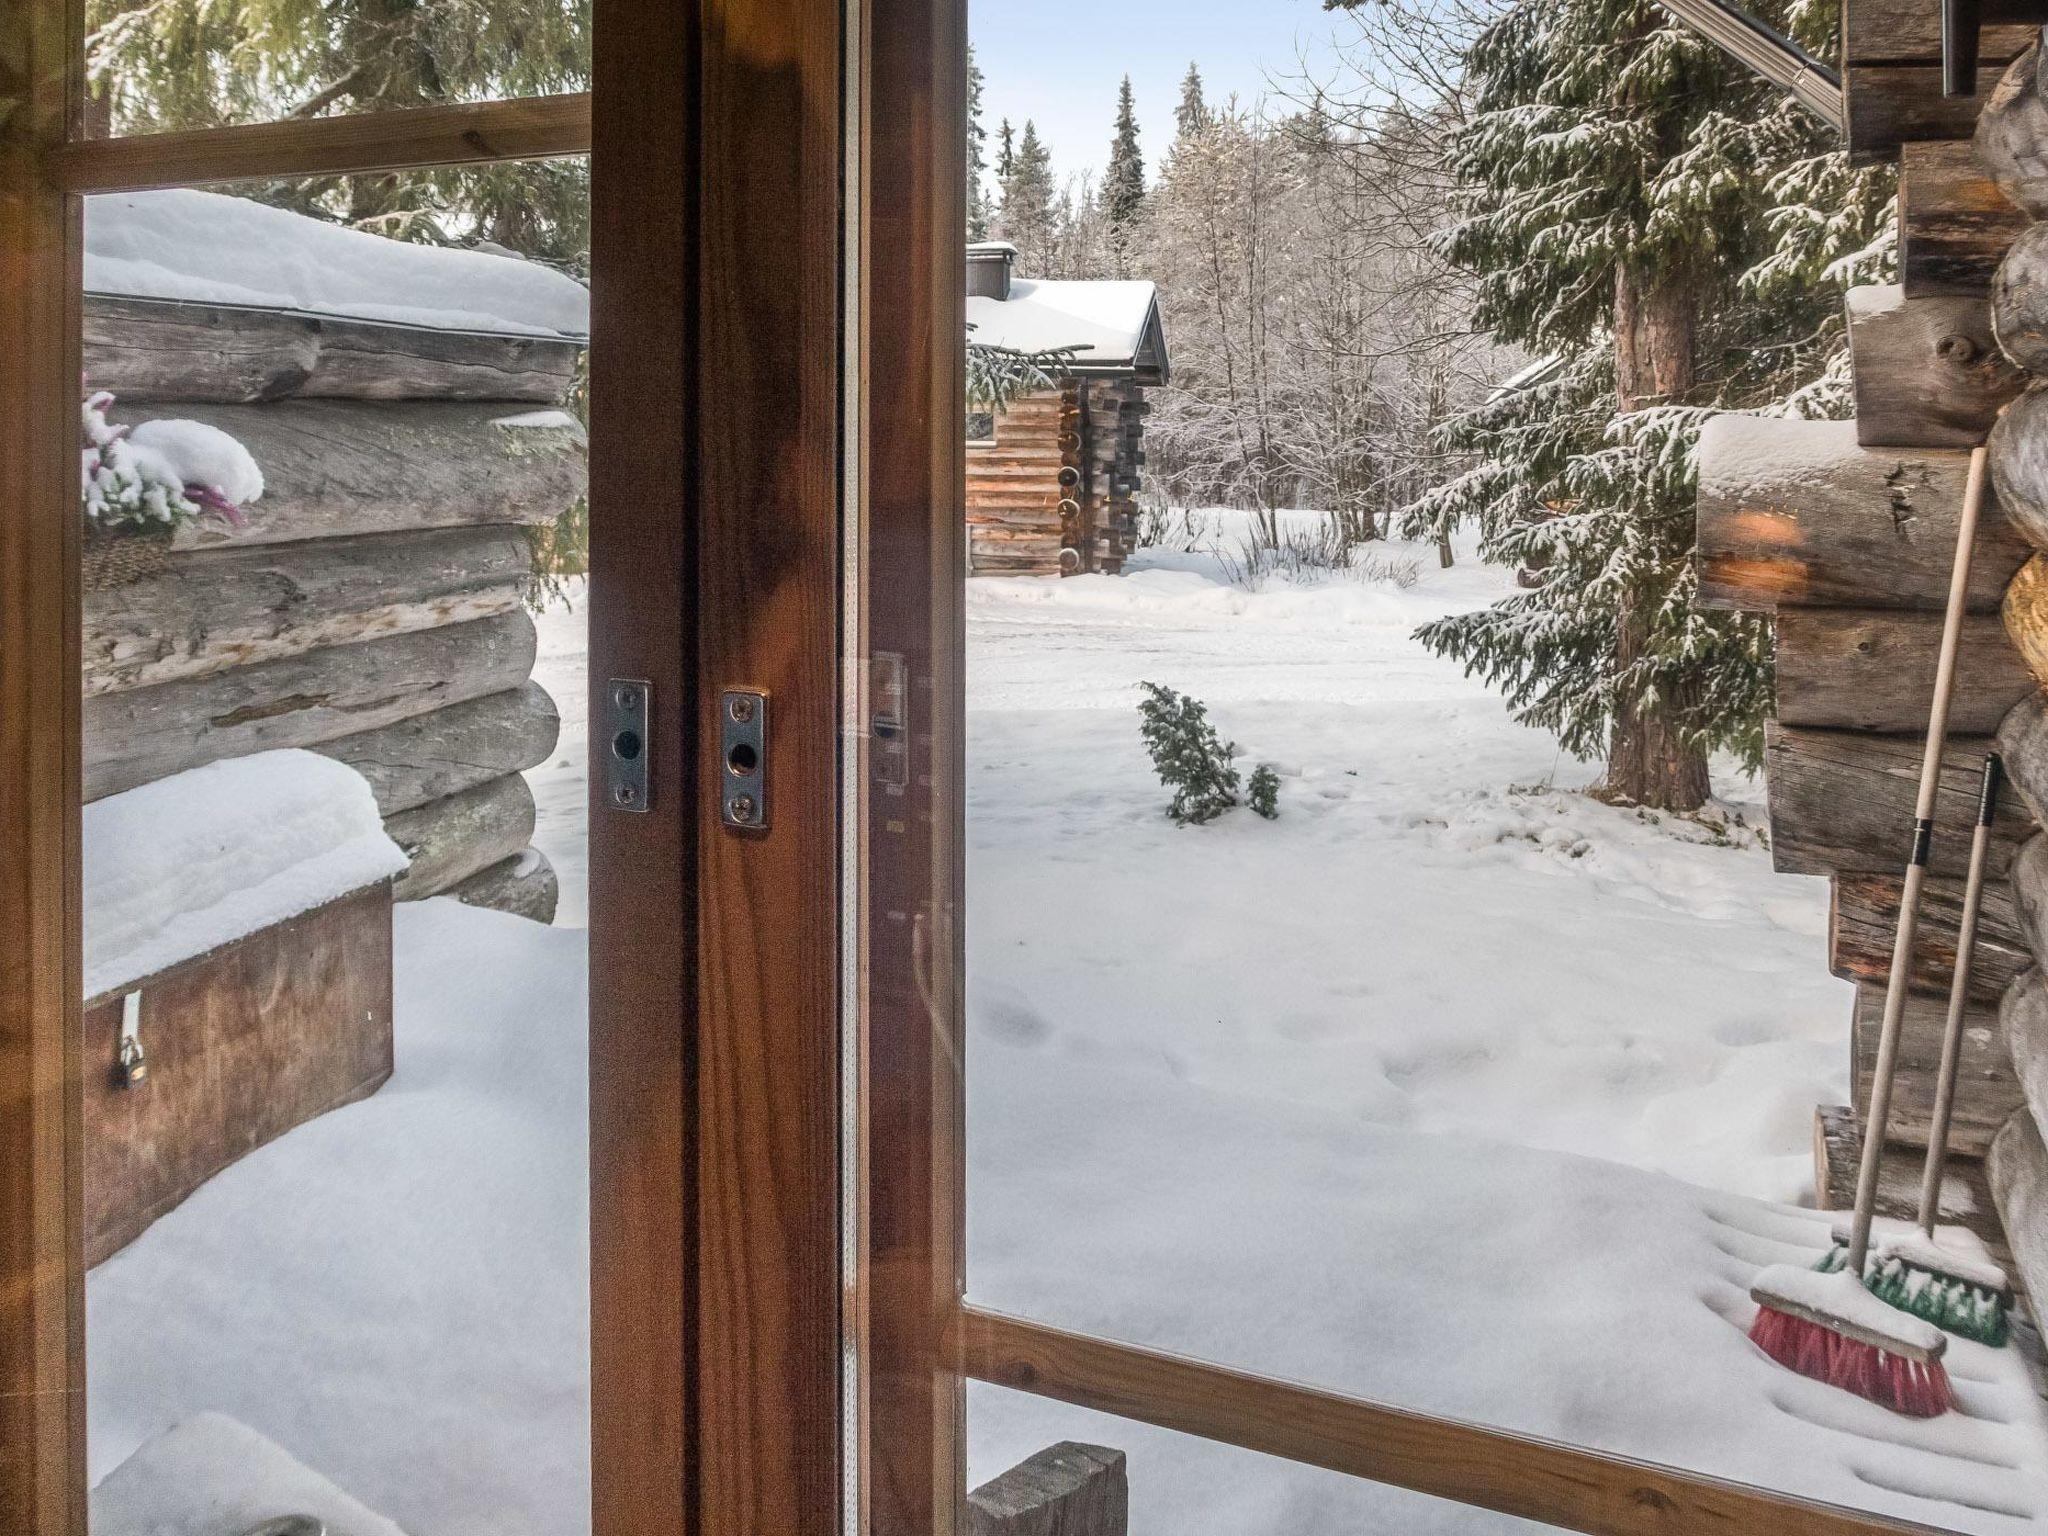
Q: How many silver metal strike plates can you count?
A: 2